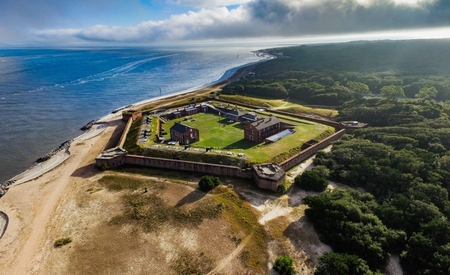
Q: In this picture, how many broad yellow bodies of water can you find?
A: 0